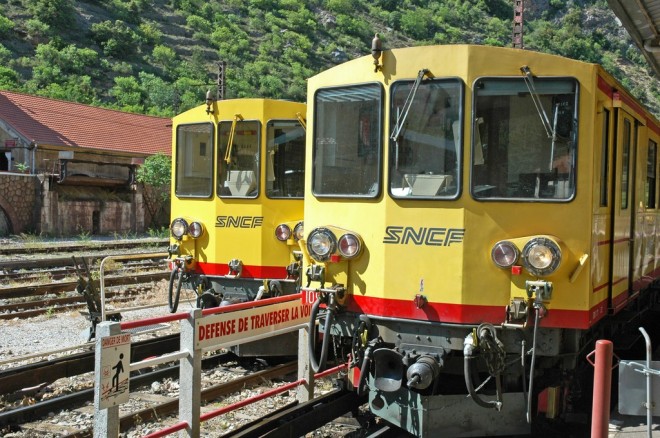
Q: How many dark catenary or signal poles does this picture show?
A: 2